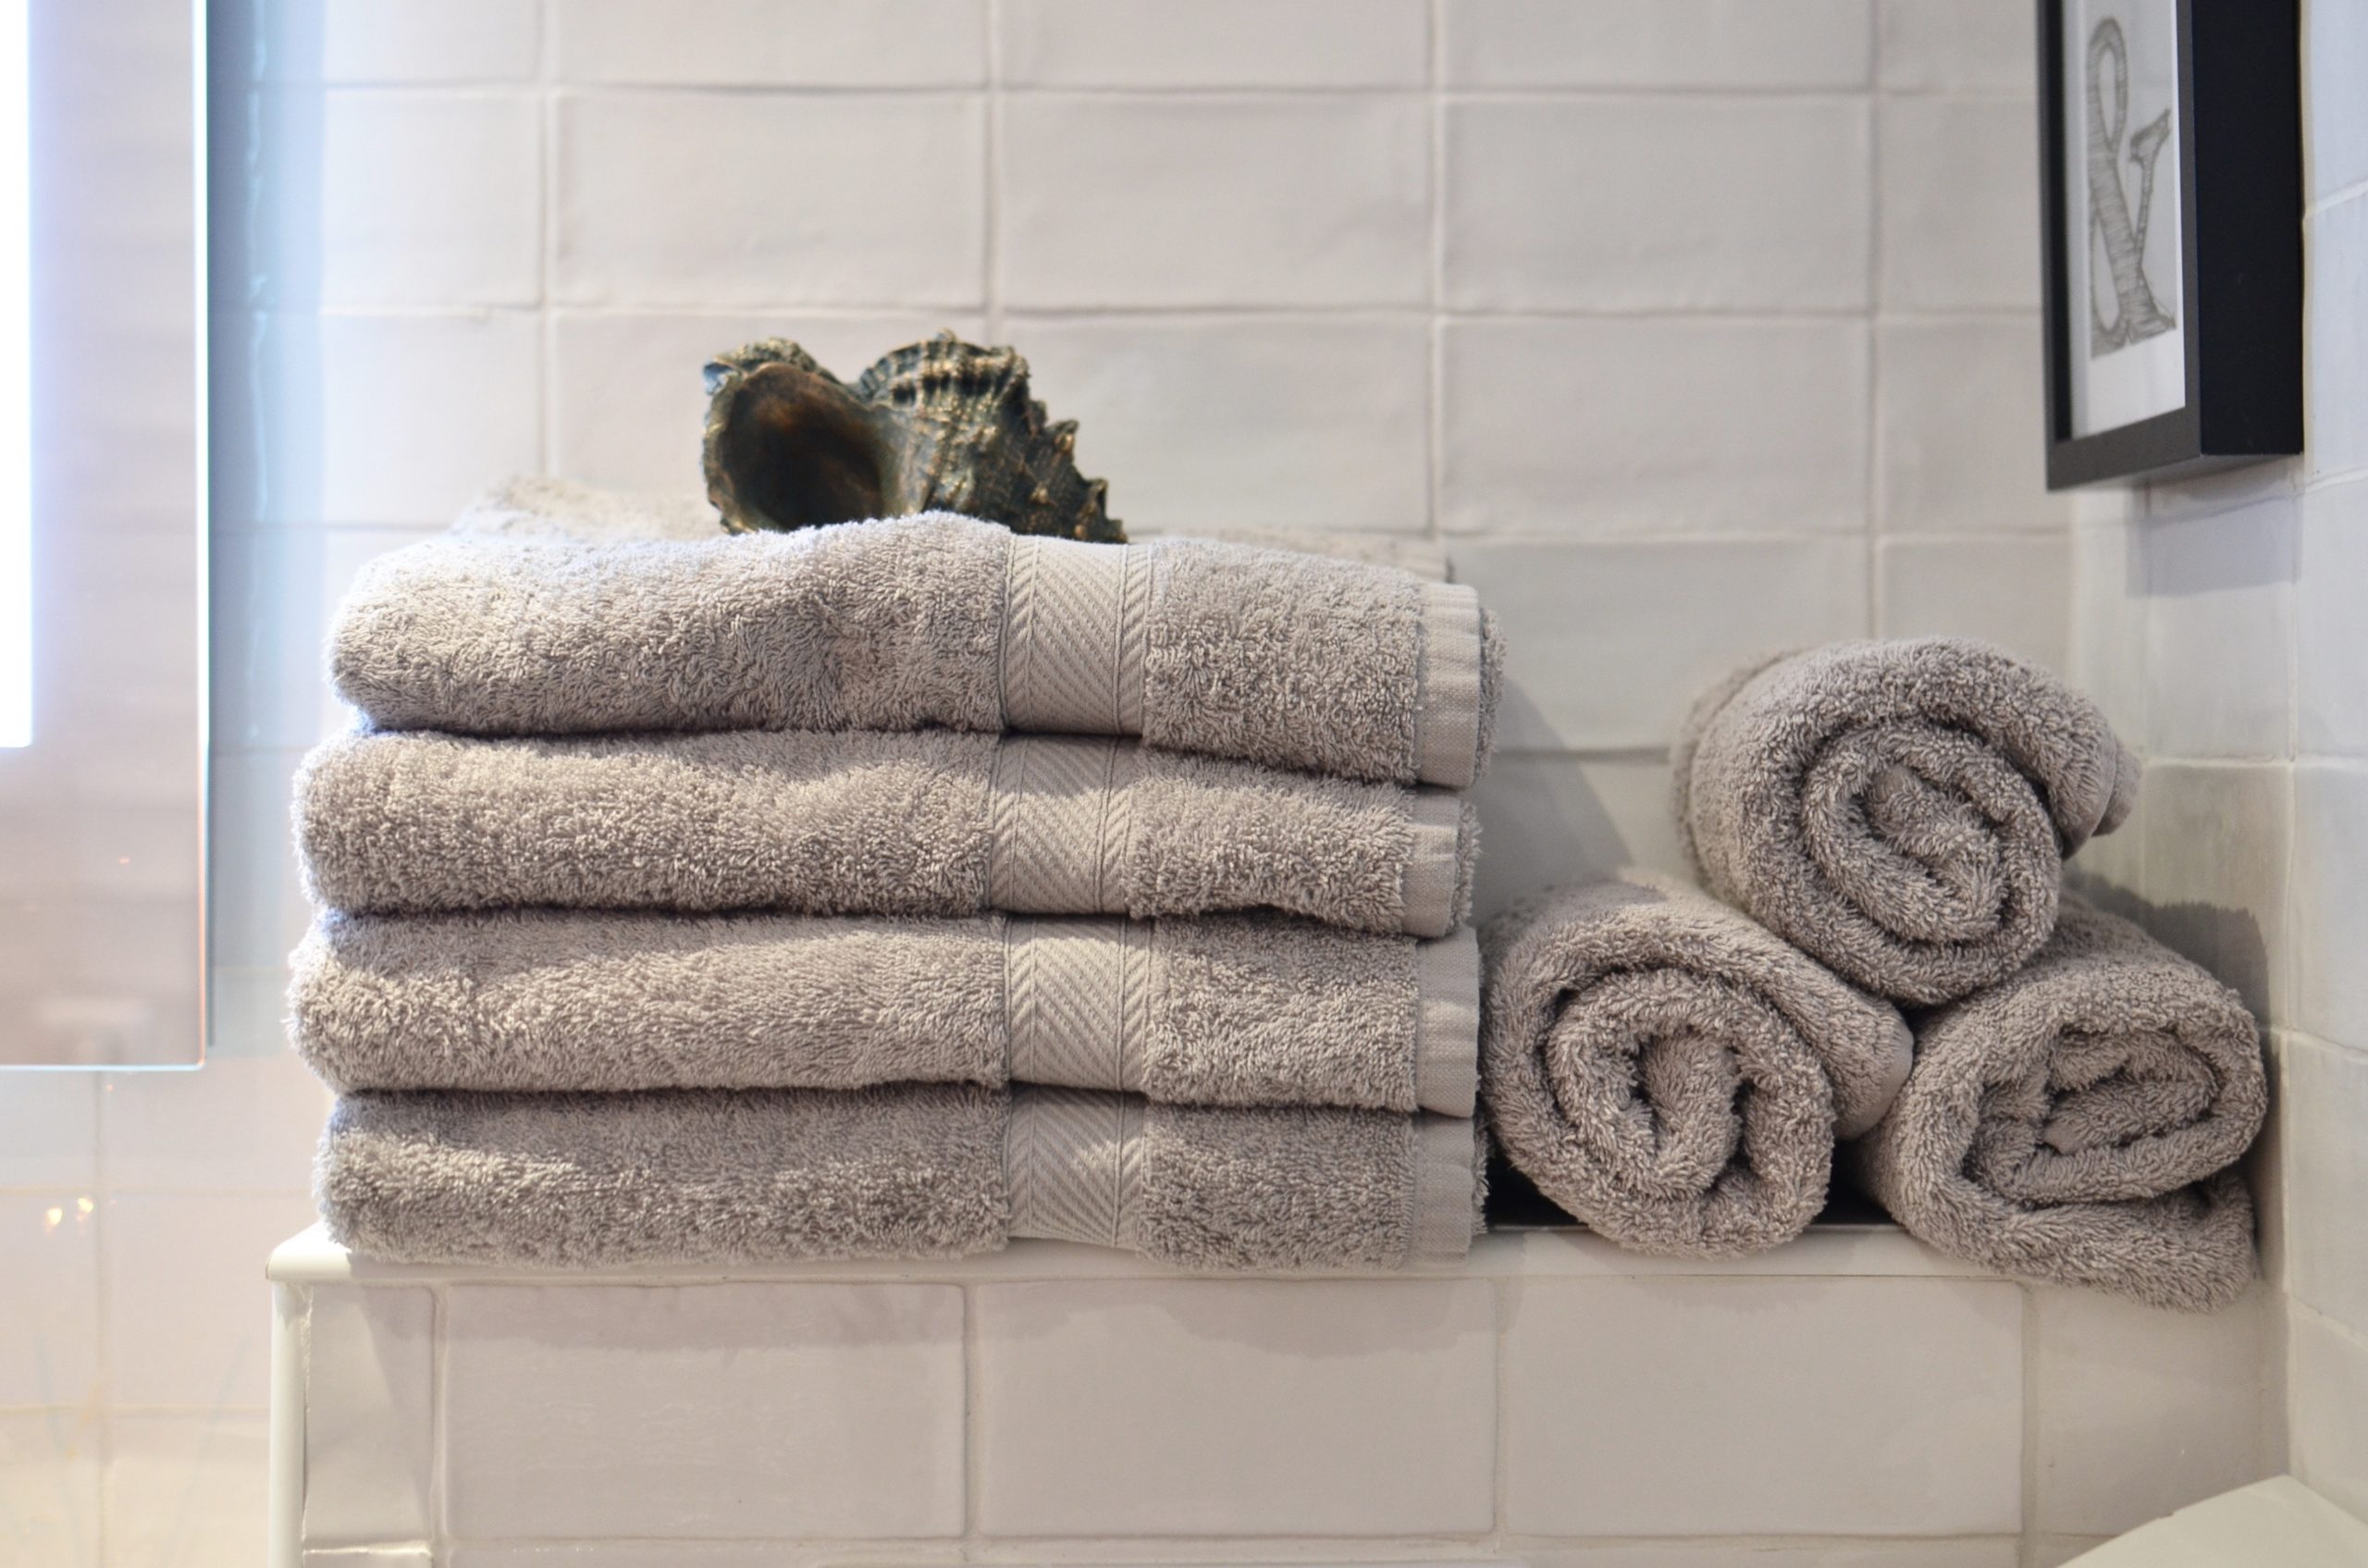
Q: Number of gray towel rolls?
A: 3